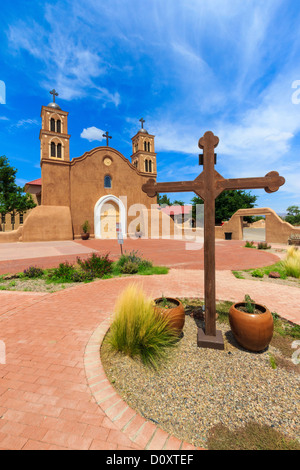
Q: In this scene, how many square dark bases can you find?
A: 1